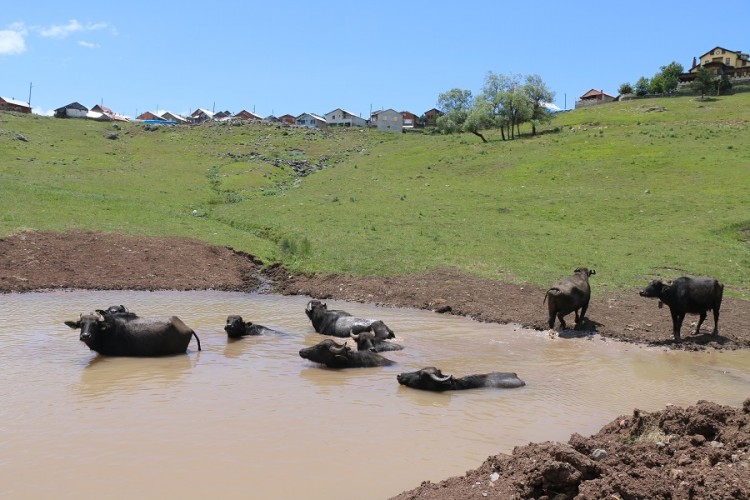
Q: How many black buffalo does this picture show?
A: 9